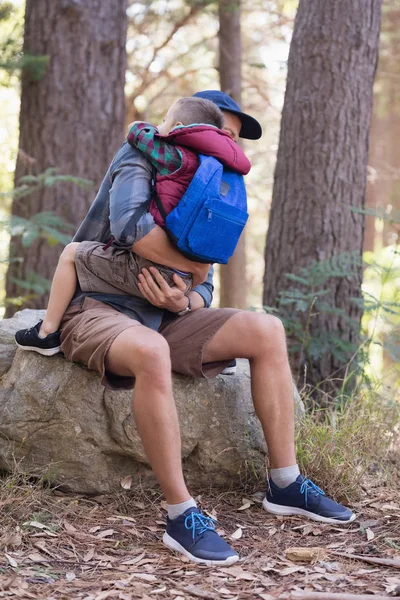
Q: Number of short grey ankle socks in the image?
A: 2